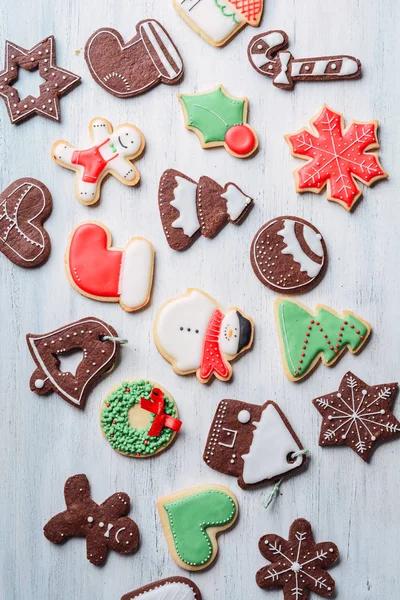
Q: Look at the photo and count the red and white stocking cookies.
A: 1